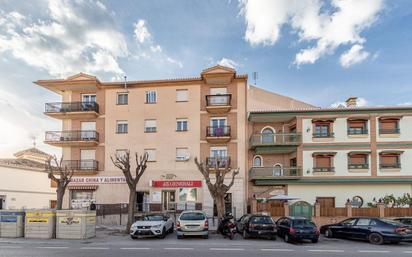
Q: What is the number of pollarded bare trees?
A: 3